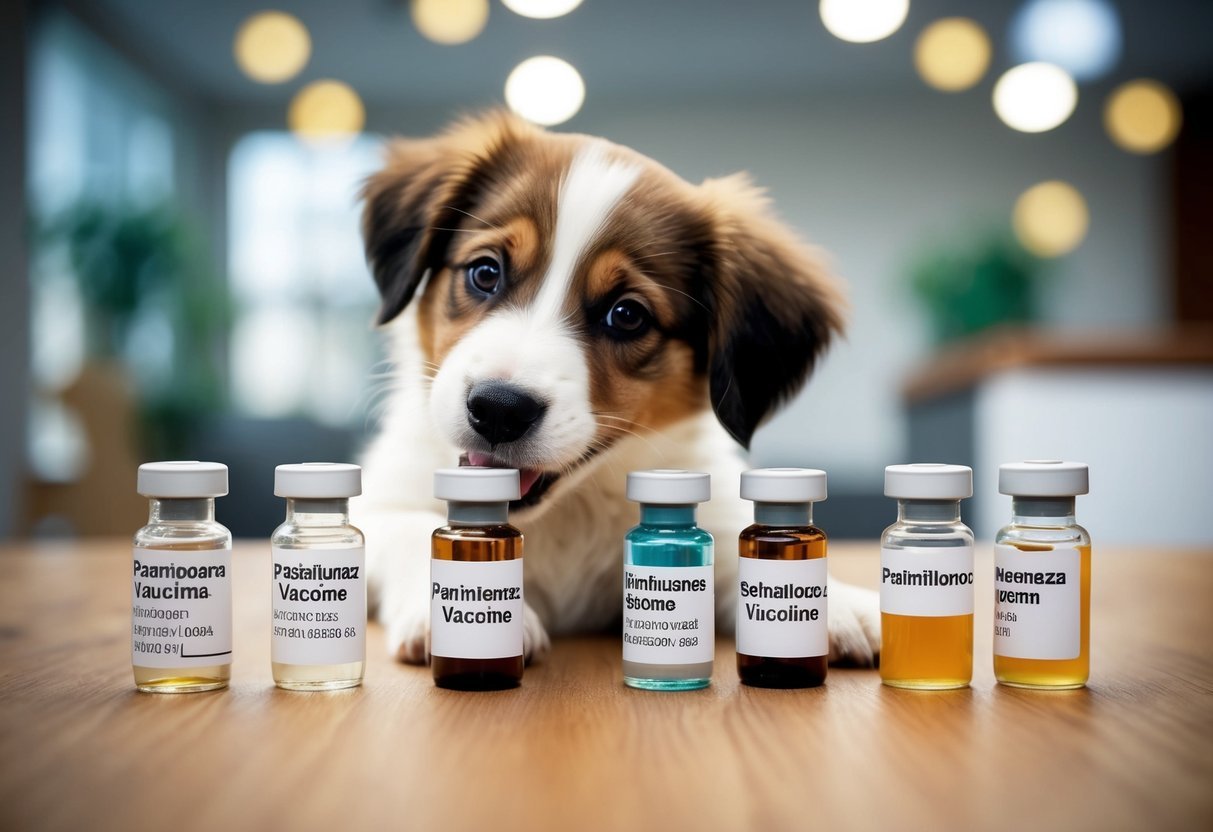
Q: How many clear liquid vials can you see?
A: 2